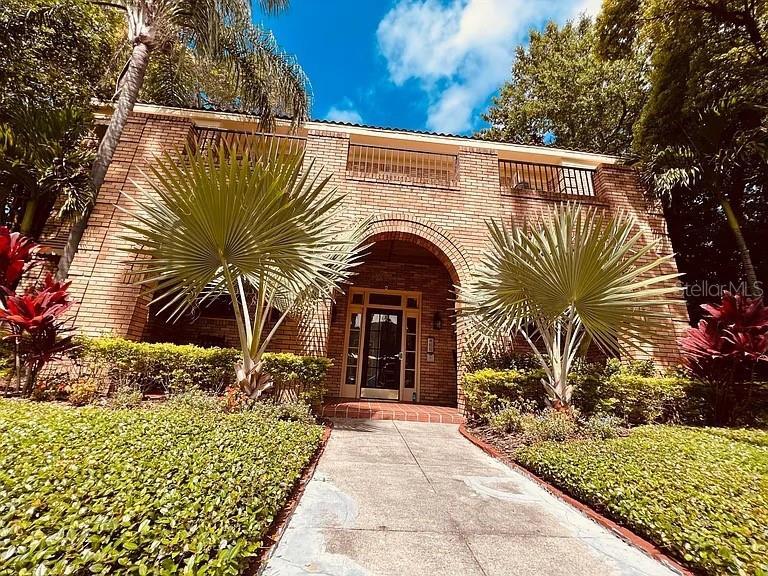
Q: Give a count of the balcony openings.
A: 3